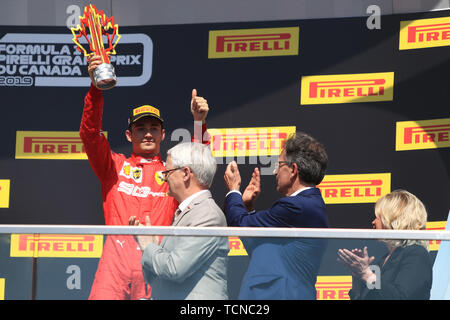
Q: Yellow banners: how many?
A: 13